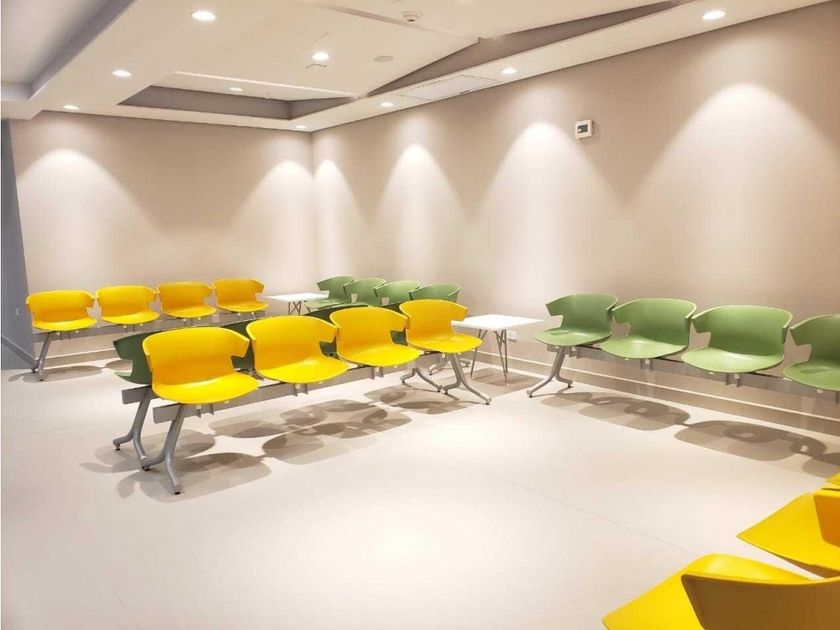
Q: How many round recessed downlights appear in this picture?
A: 9